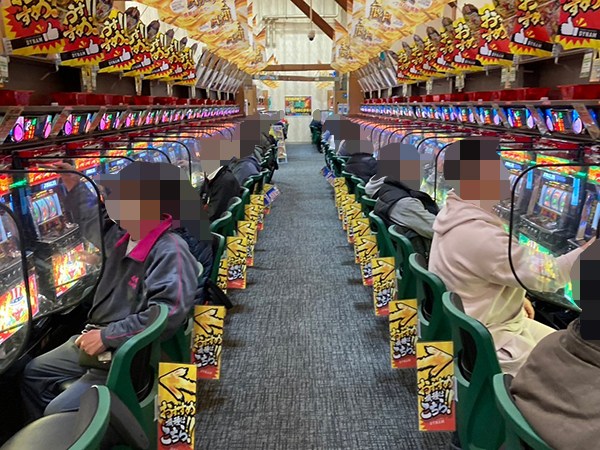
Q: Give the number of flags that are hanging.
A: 15